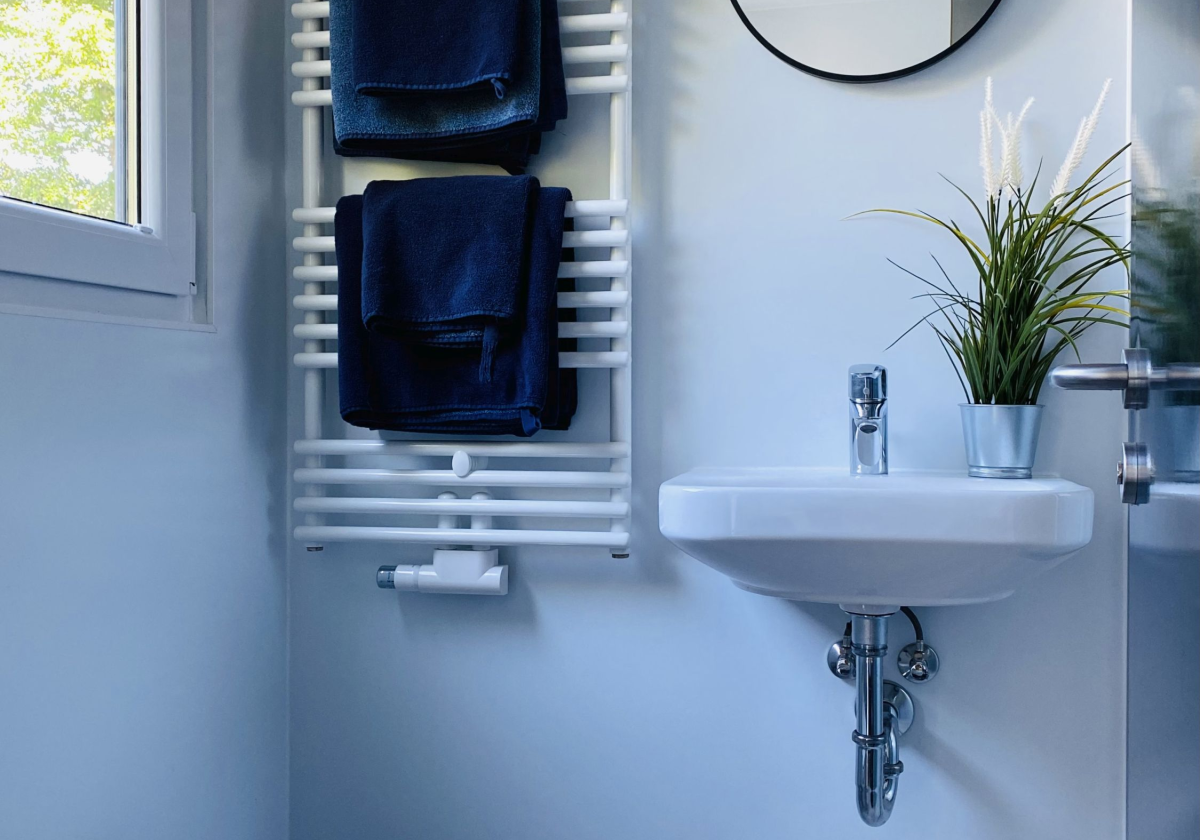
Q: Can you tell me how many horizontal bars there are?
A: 14